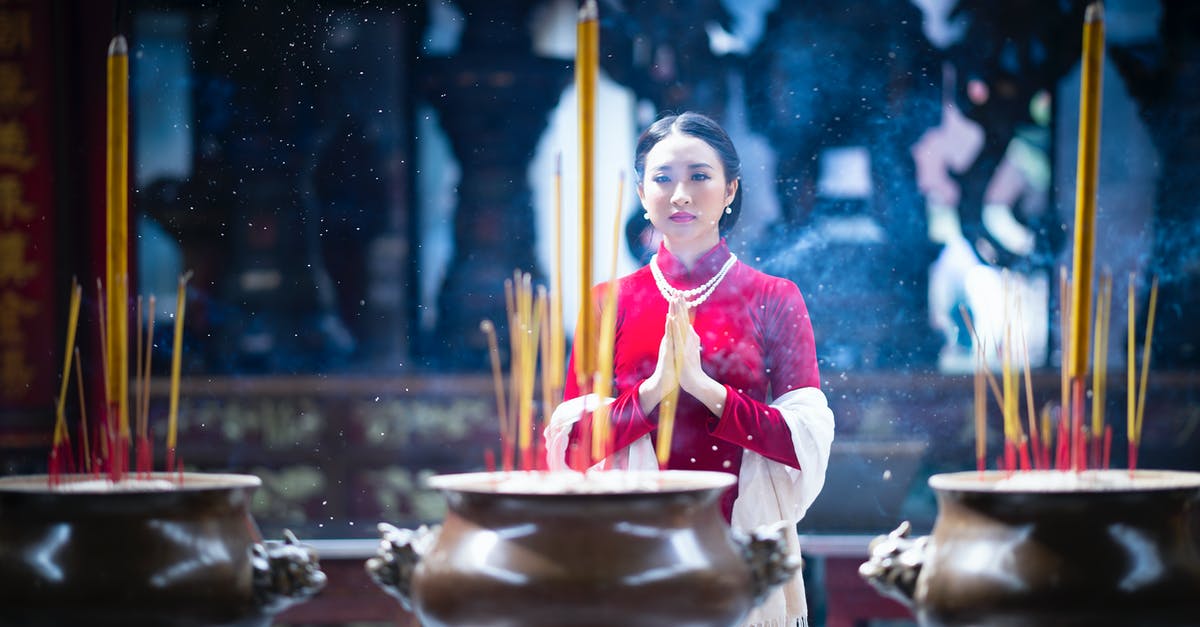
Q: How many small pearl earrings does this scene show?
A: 2